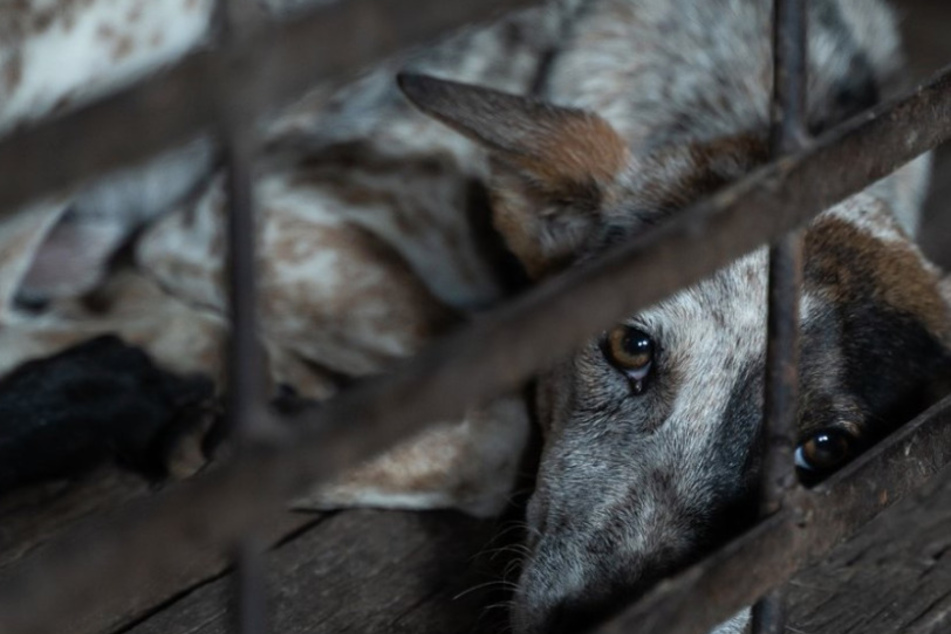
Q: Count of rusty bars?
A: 5